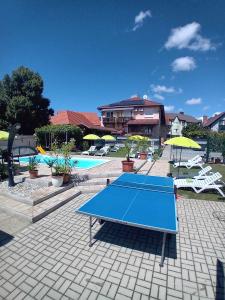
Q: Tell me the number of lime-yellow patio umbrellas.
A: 5